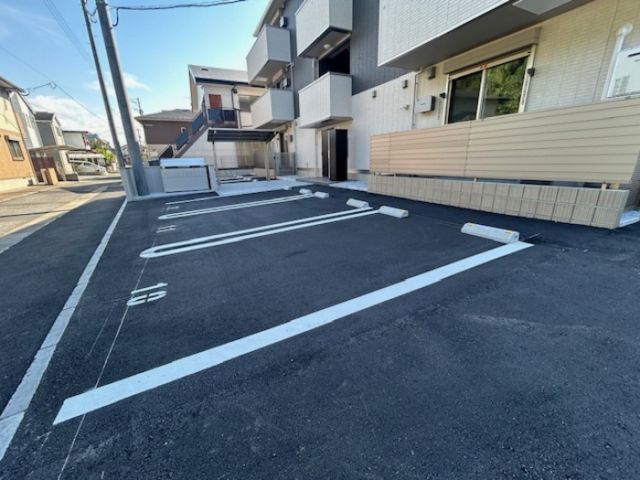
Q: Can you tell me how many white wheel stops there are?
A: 6